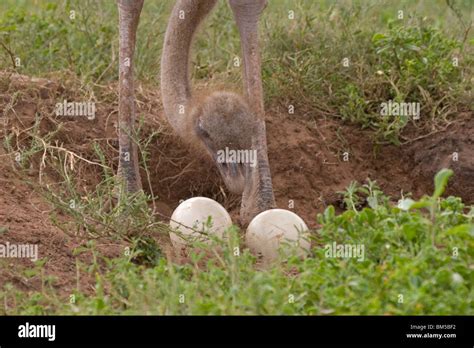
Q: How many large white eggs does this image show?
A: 2